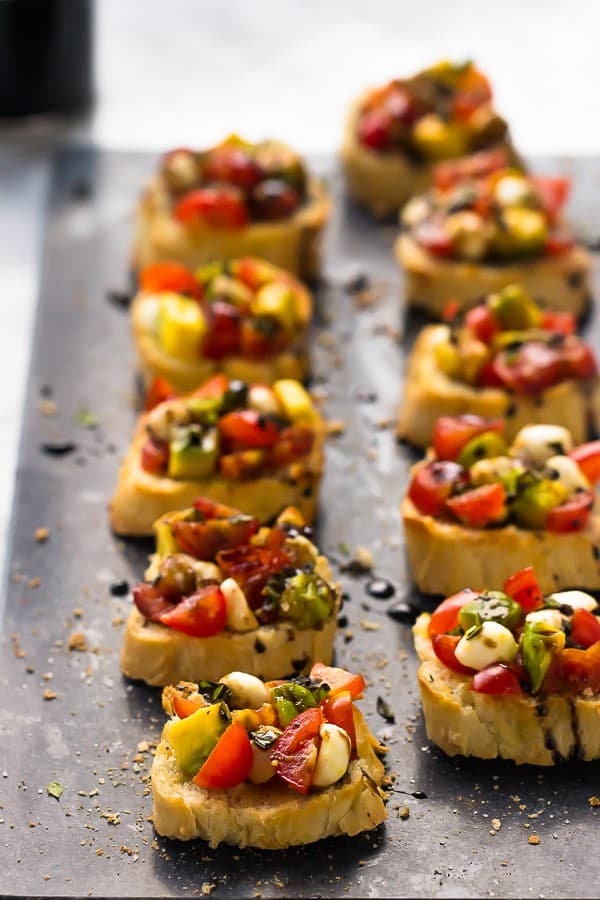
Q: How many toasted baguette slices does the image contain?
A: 10